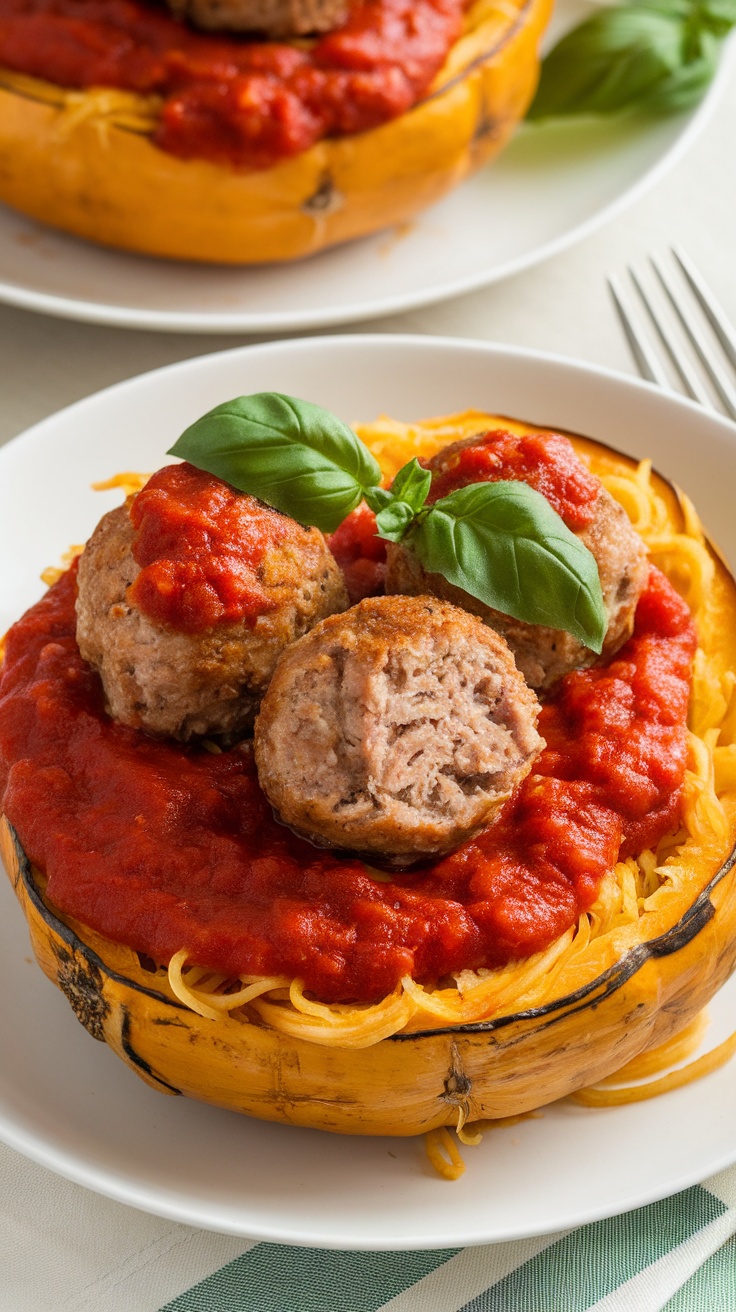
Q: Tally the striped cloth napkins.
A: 1